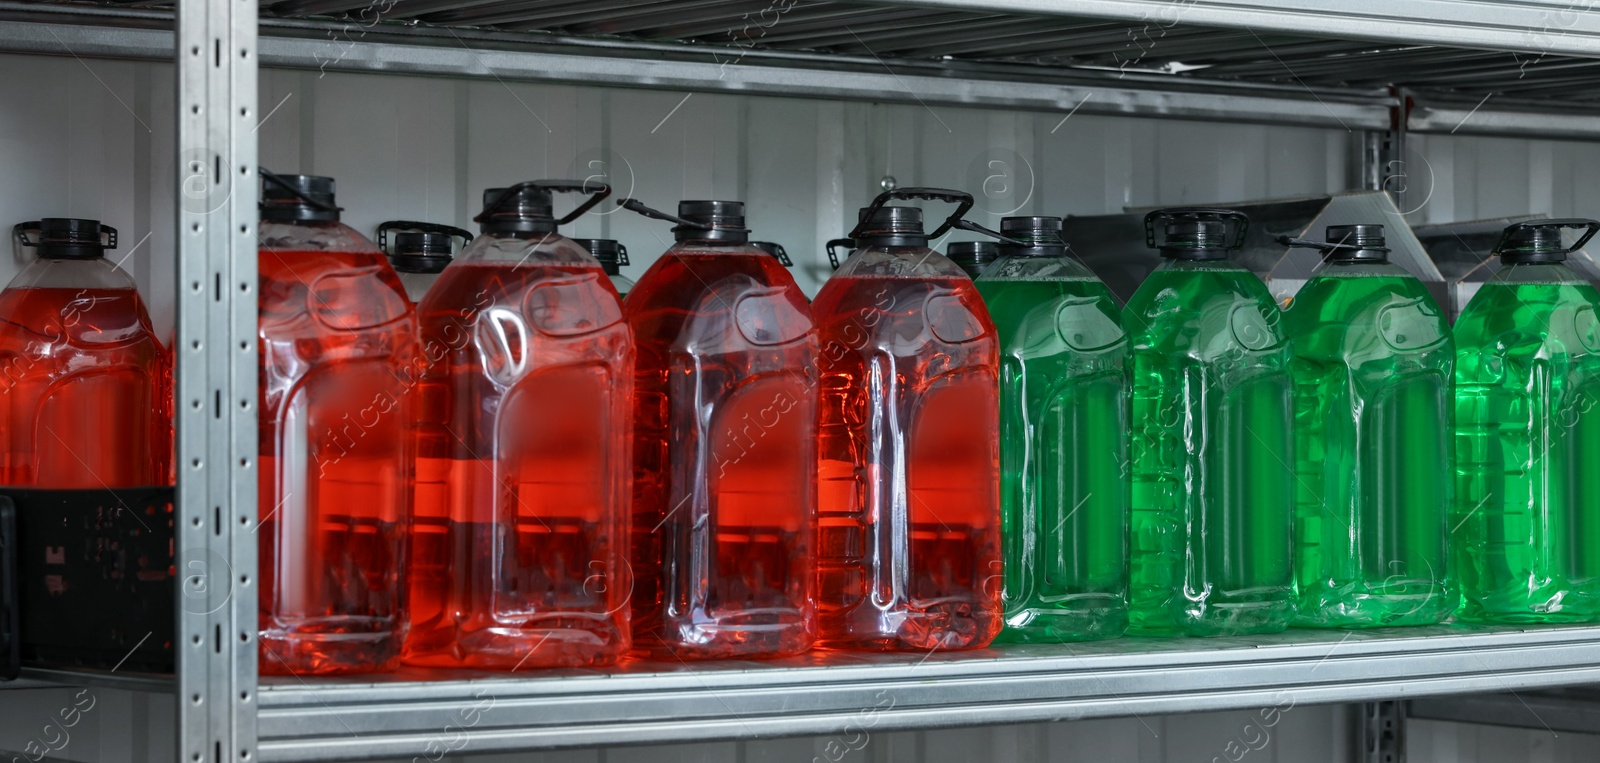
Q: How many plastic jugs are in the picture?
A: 14